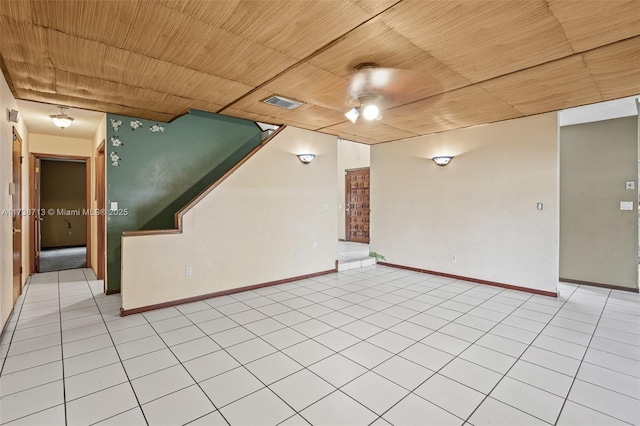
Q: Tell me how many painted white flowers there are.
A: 5